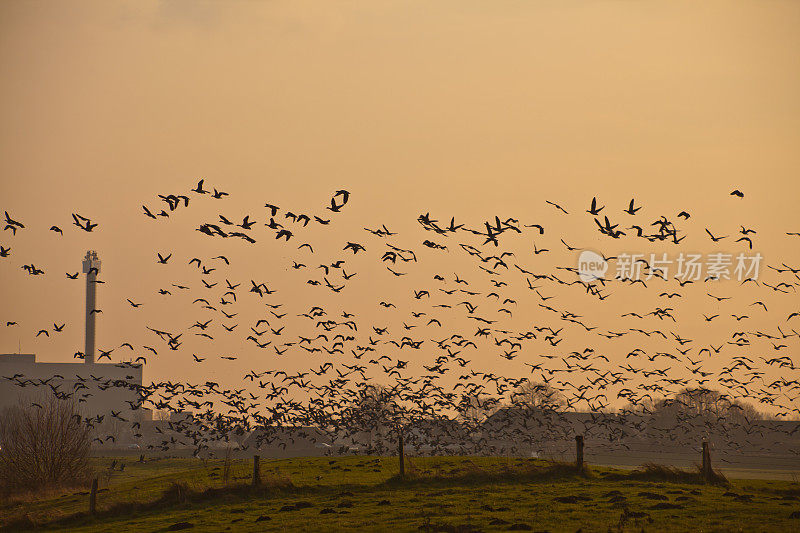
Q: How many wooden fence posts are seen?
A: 5